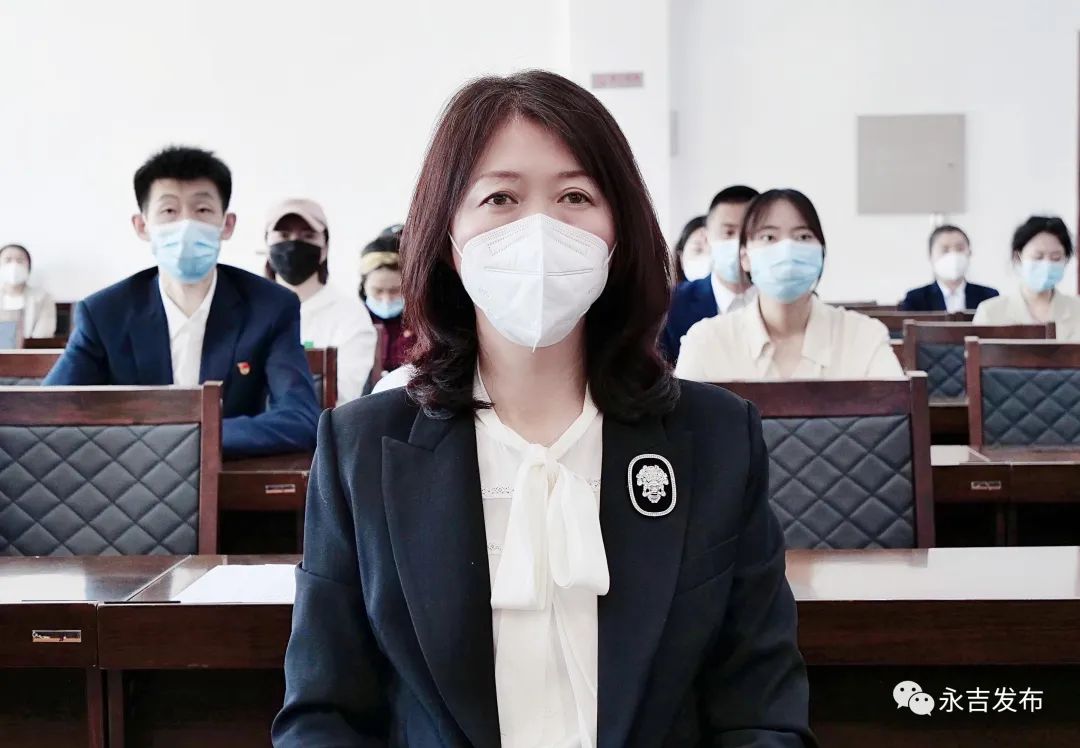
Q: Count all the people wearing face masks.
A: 10